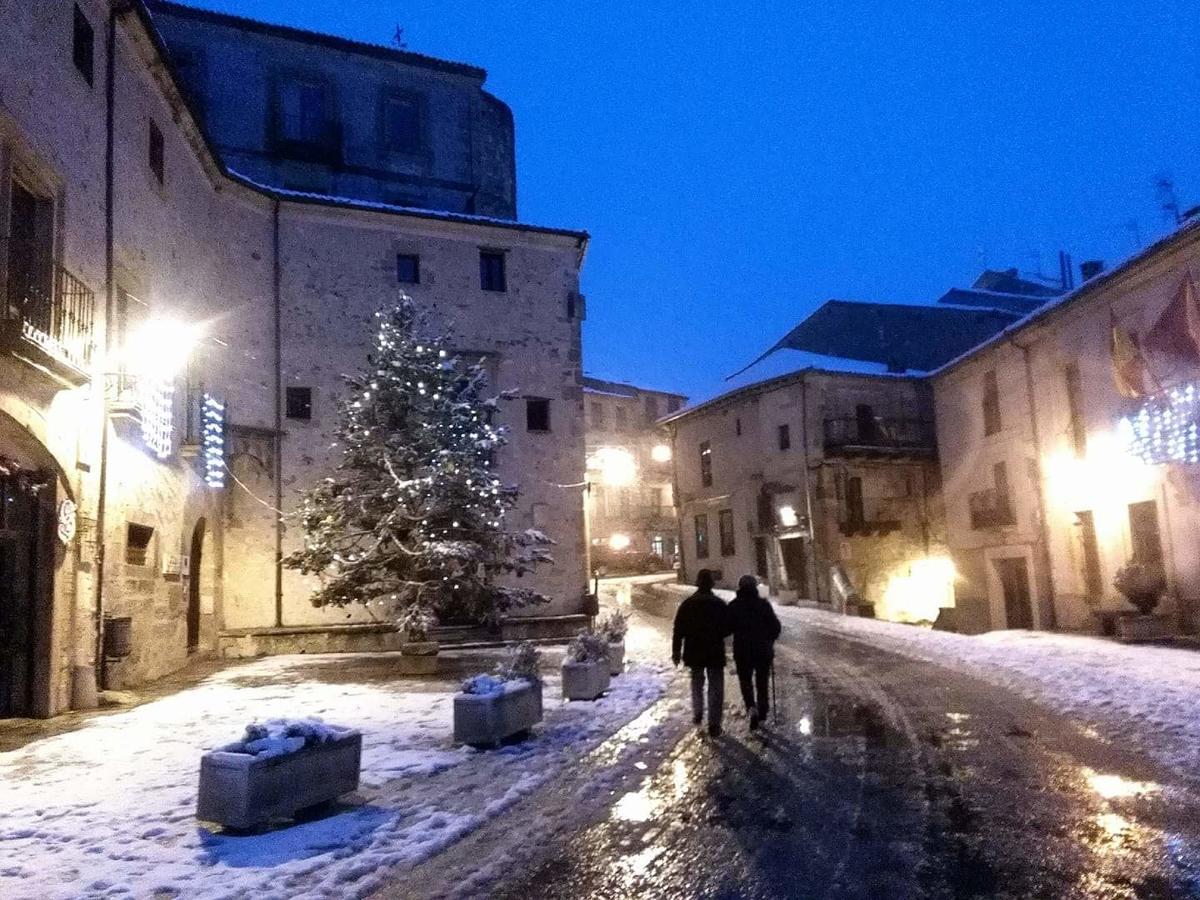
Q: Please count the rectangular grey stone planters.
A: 4